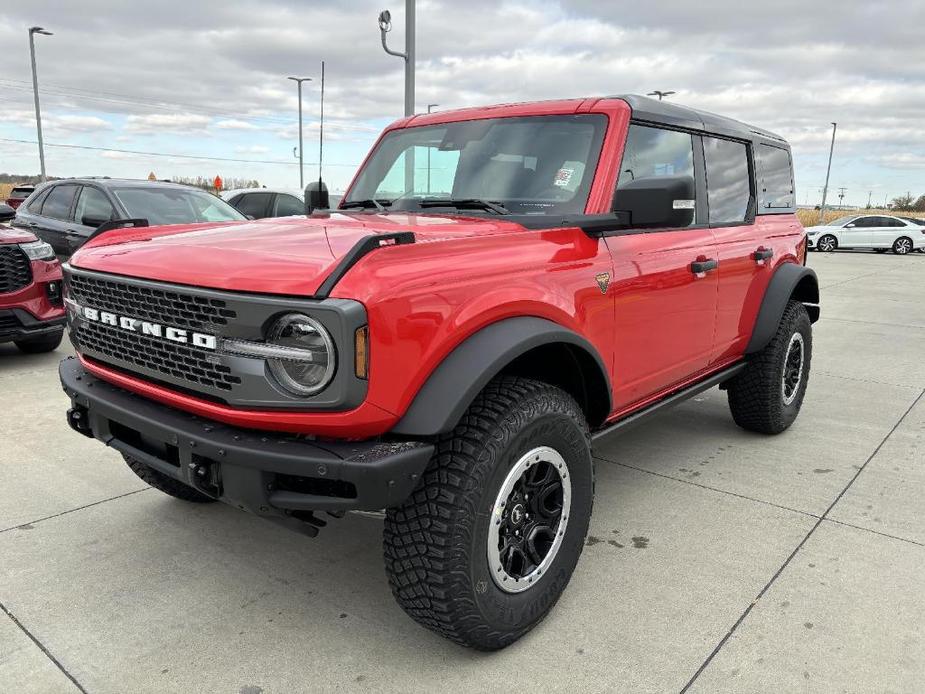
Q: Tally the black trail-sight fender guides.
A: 2